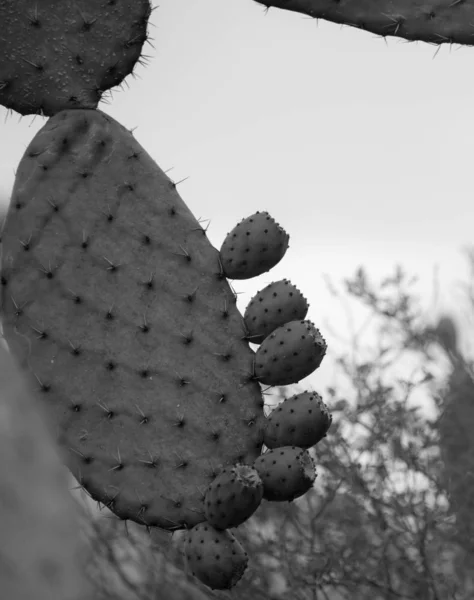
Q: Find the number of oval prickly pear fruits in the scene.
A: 7